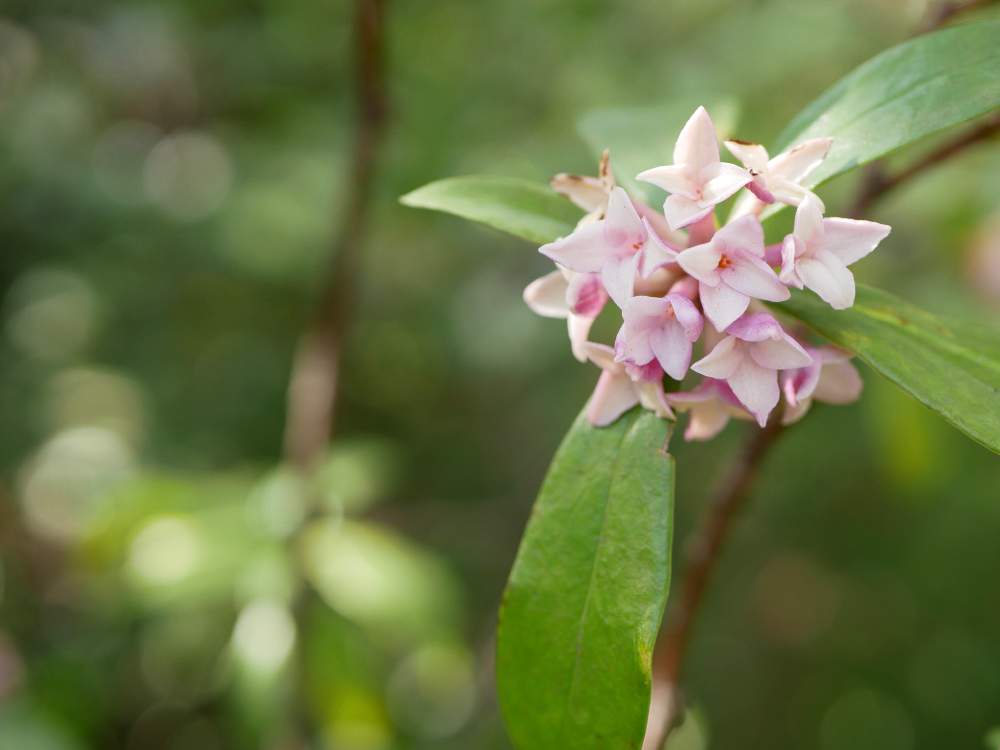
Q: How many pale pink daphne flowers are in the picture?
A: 12